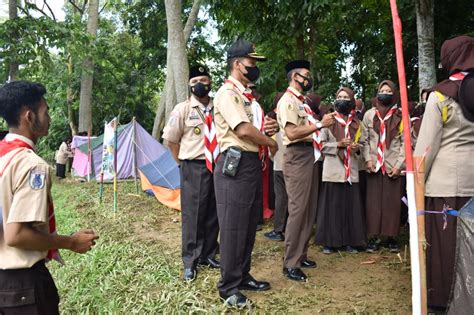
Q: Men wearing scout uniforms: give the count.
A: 4